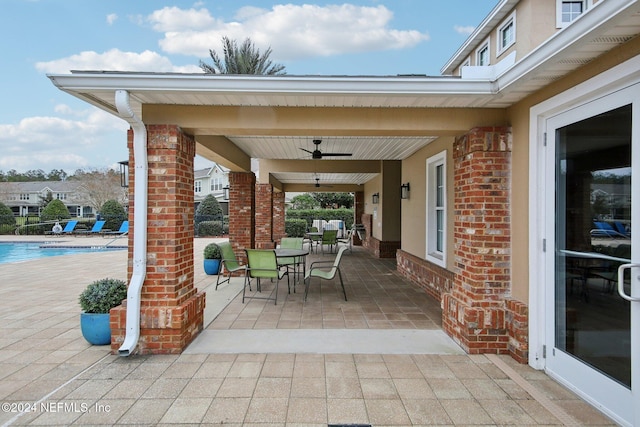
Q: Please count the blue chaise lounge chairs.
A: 3